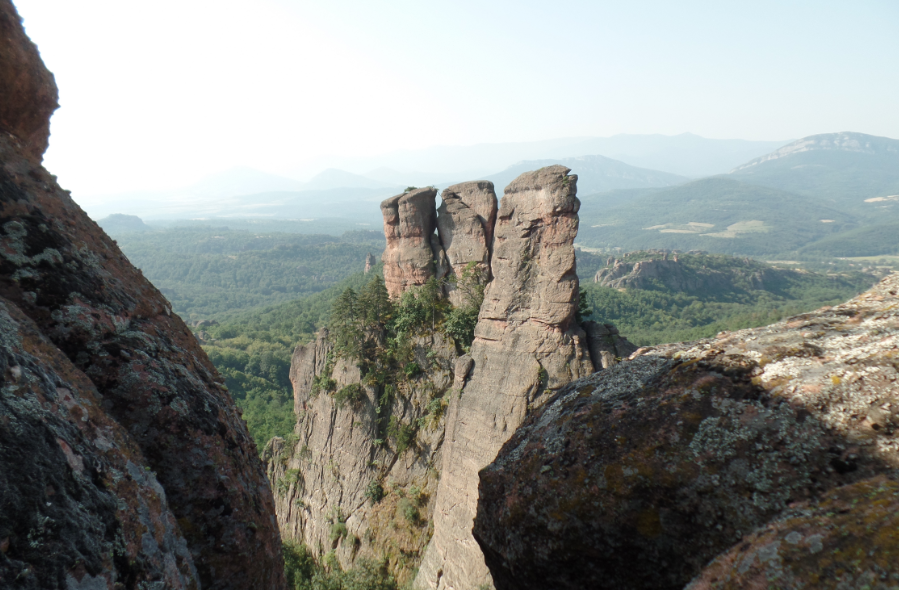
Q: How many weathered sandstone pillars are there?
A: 3